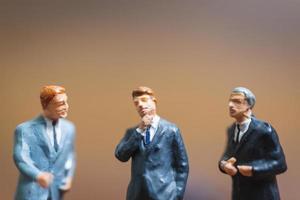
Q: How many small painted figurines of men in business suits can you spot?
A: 3